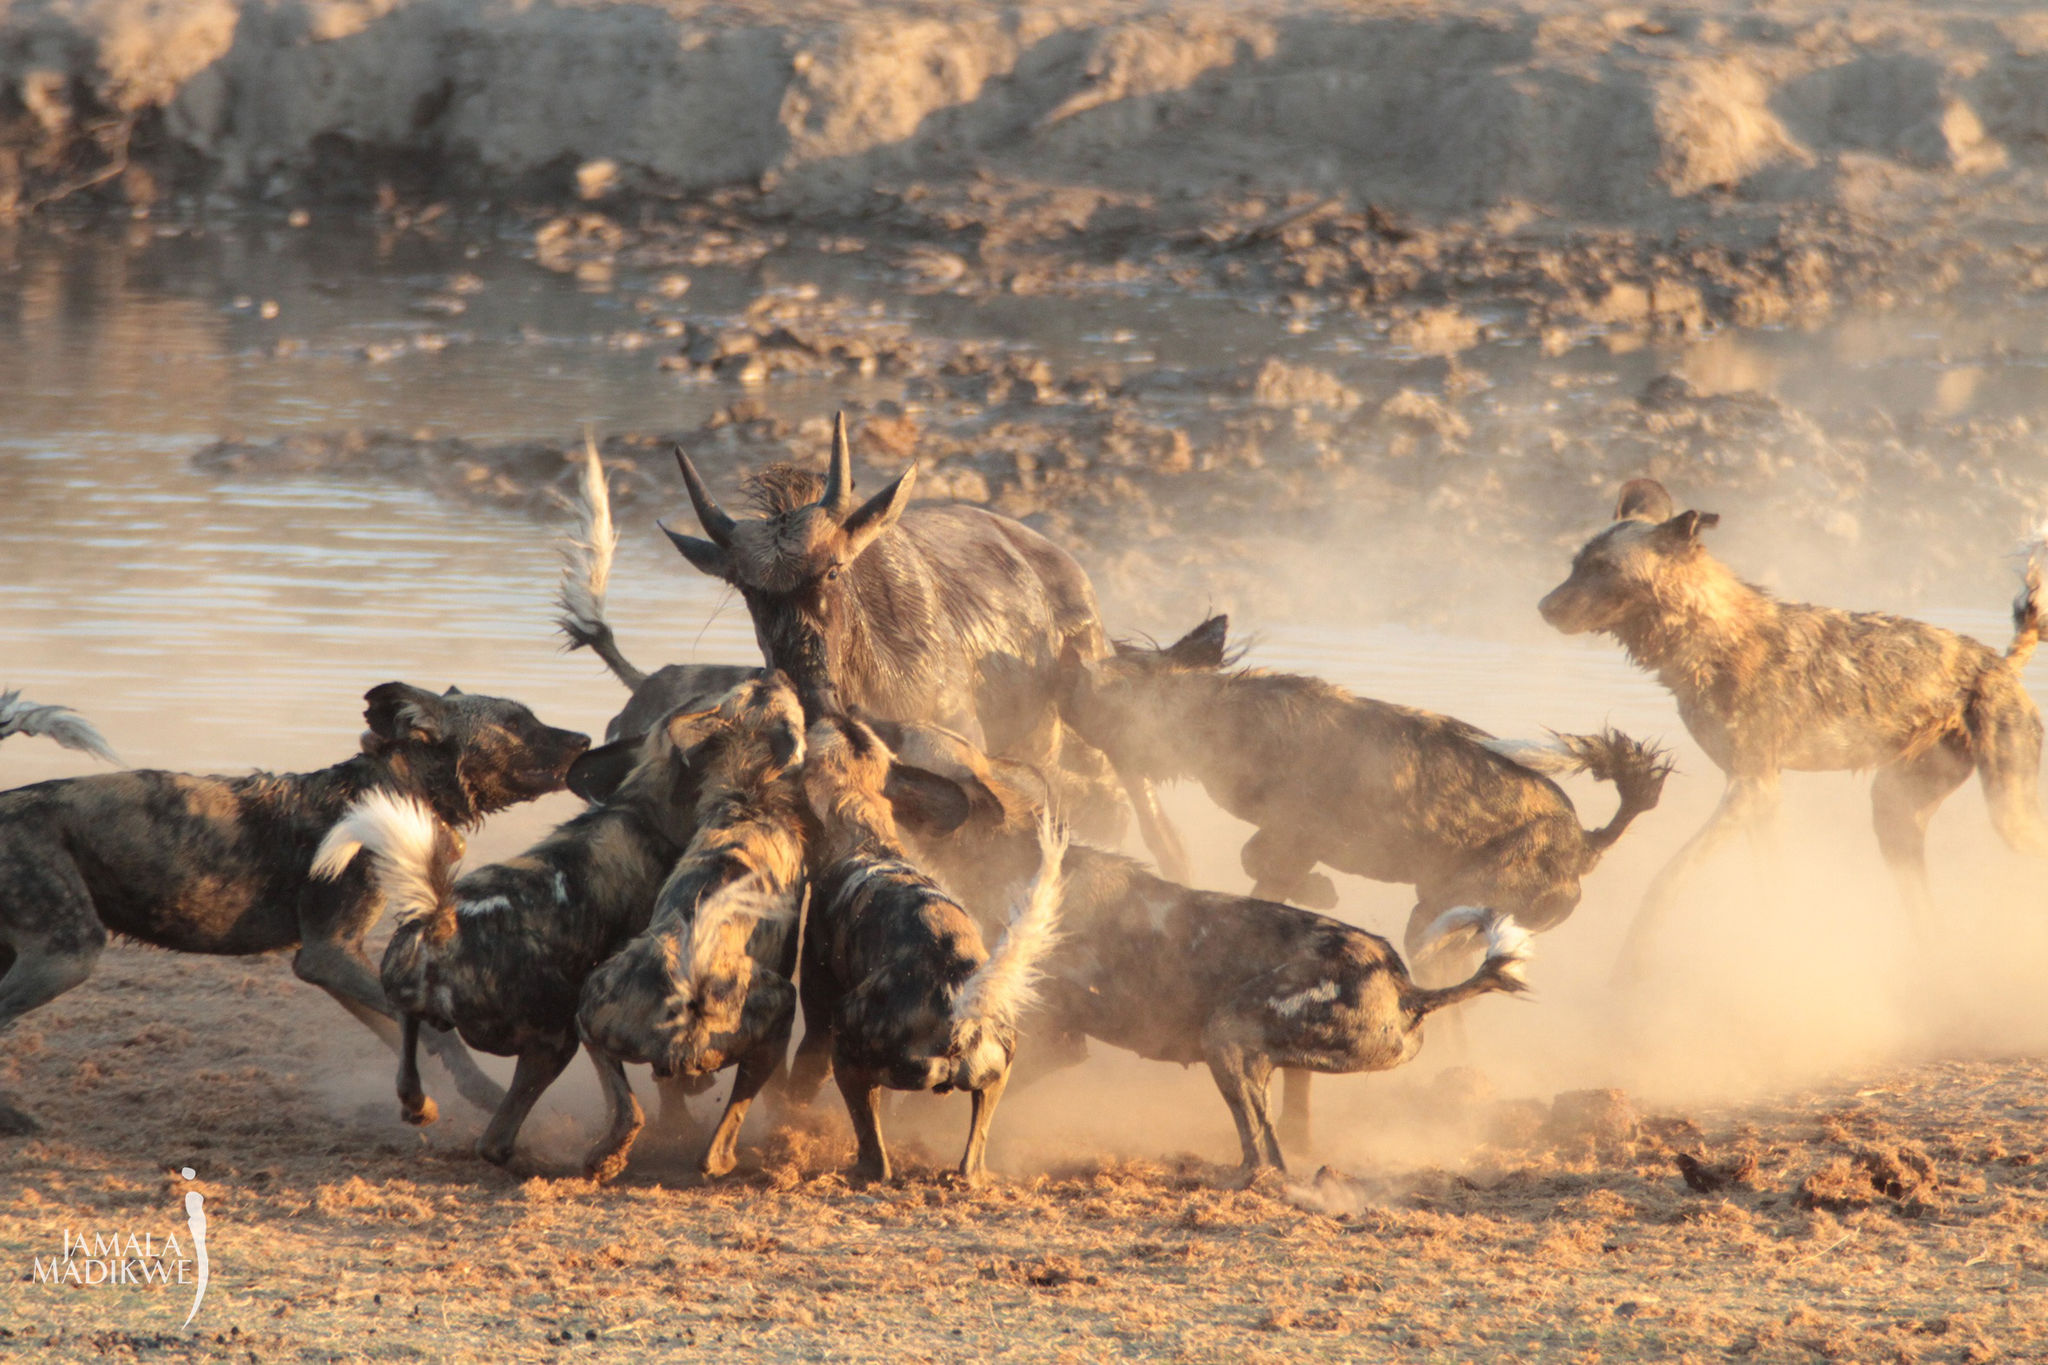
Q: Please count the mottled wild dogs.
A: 8